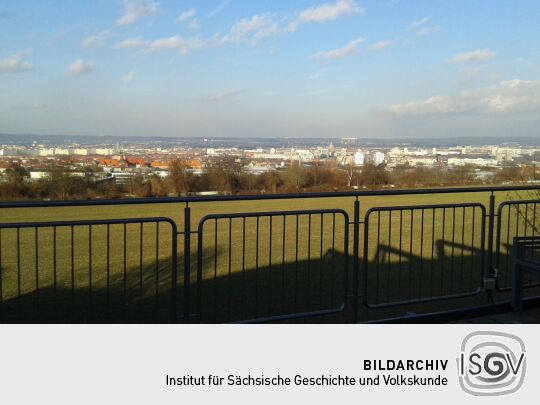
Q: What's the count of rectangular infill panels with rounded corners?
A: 4